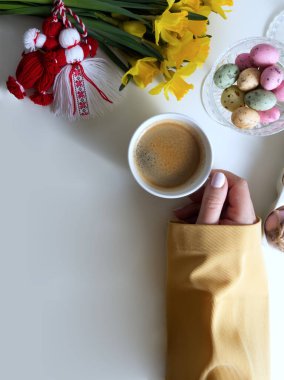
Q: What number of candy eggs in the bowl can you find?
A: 10